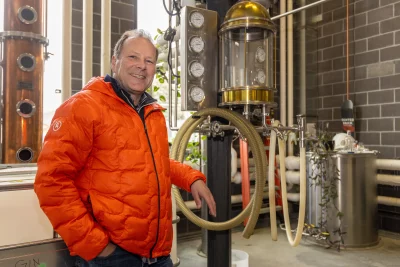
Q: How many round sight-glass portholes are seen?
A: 4